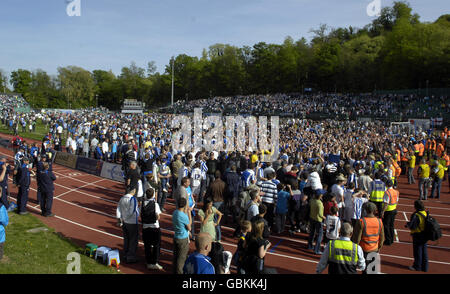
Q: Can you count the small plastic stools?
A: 3